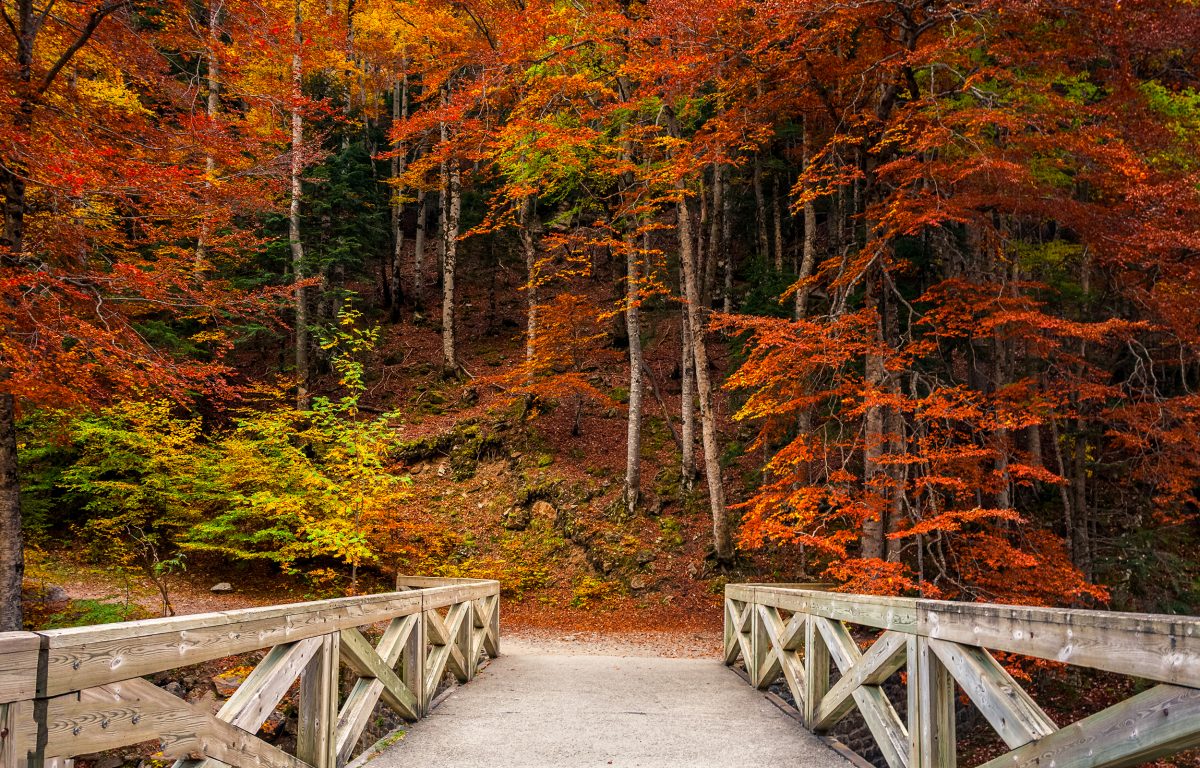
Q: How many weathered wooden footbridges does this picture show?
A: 1